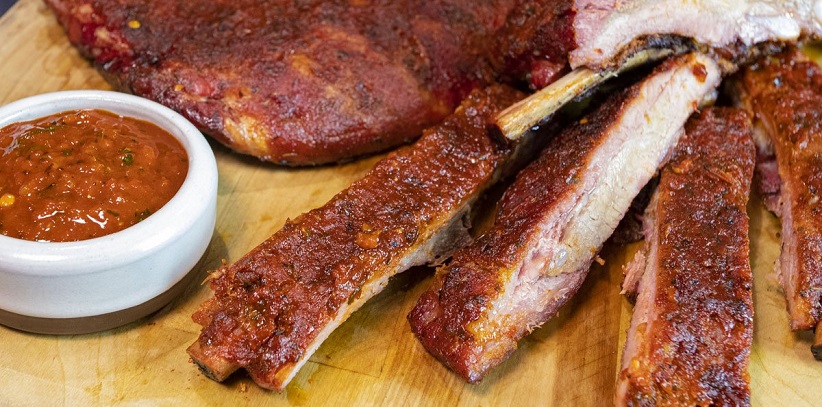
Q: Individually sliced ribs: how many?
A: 4